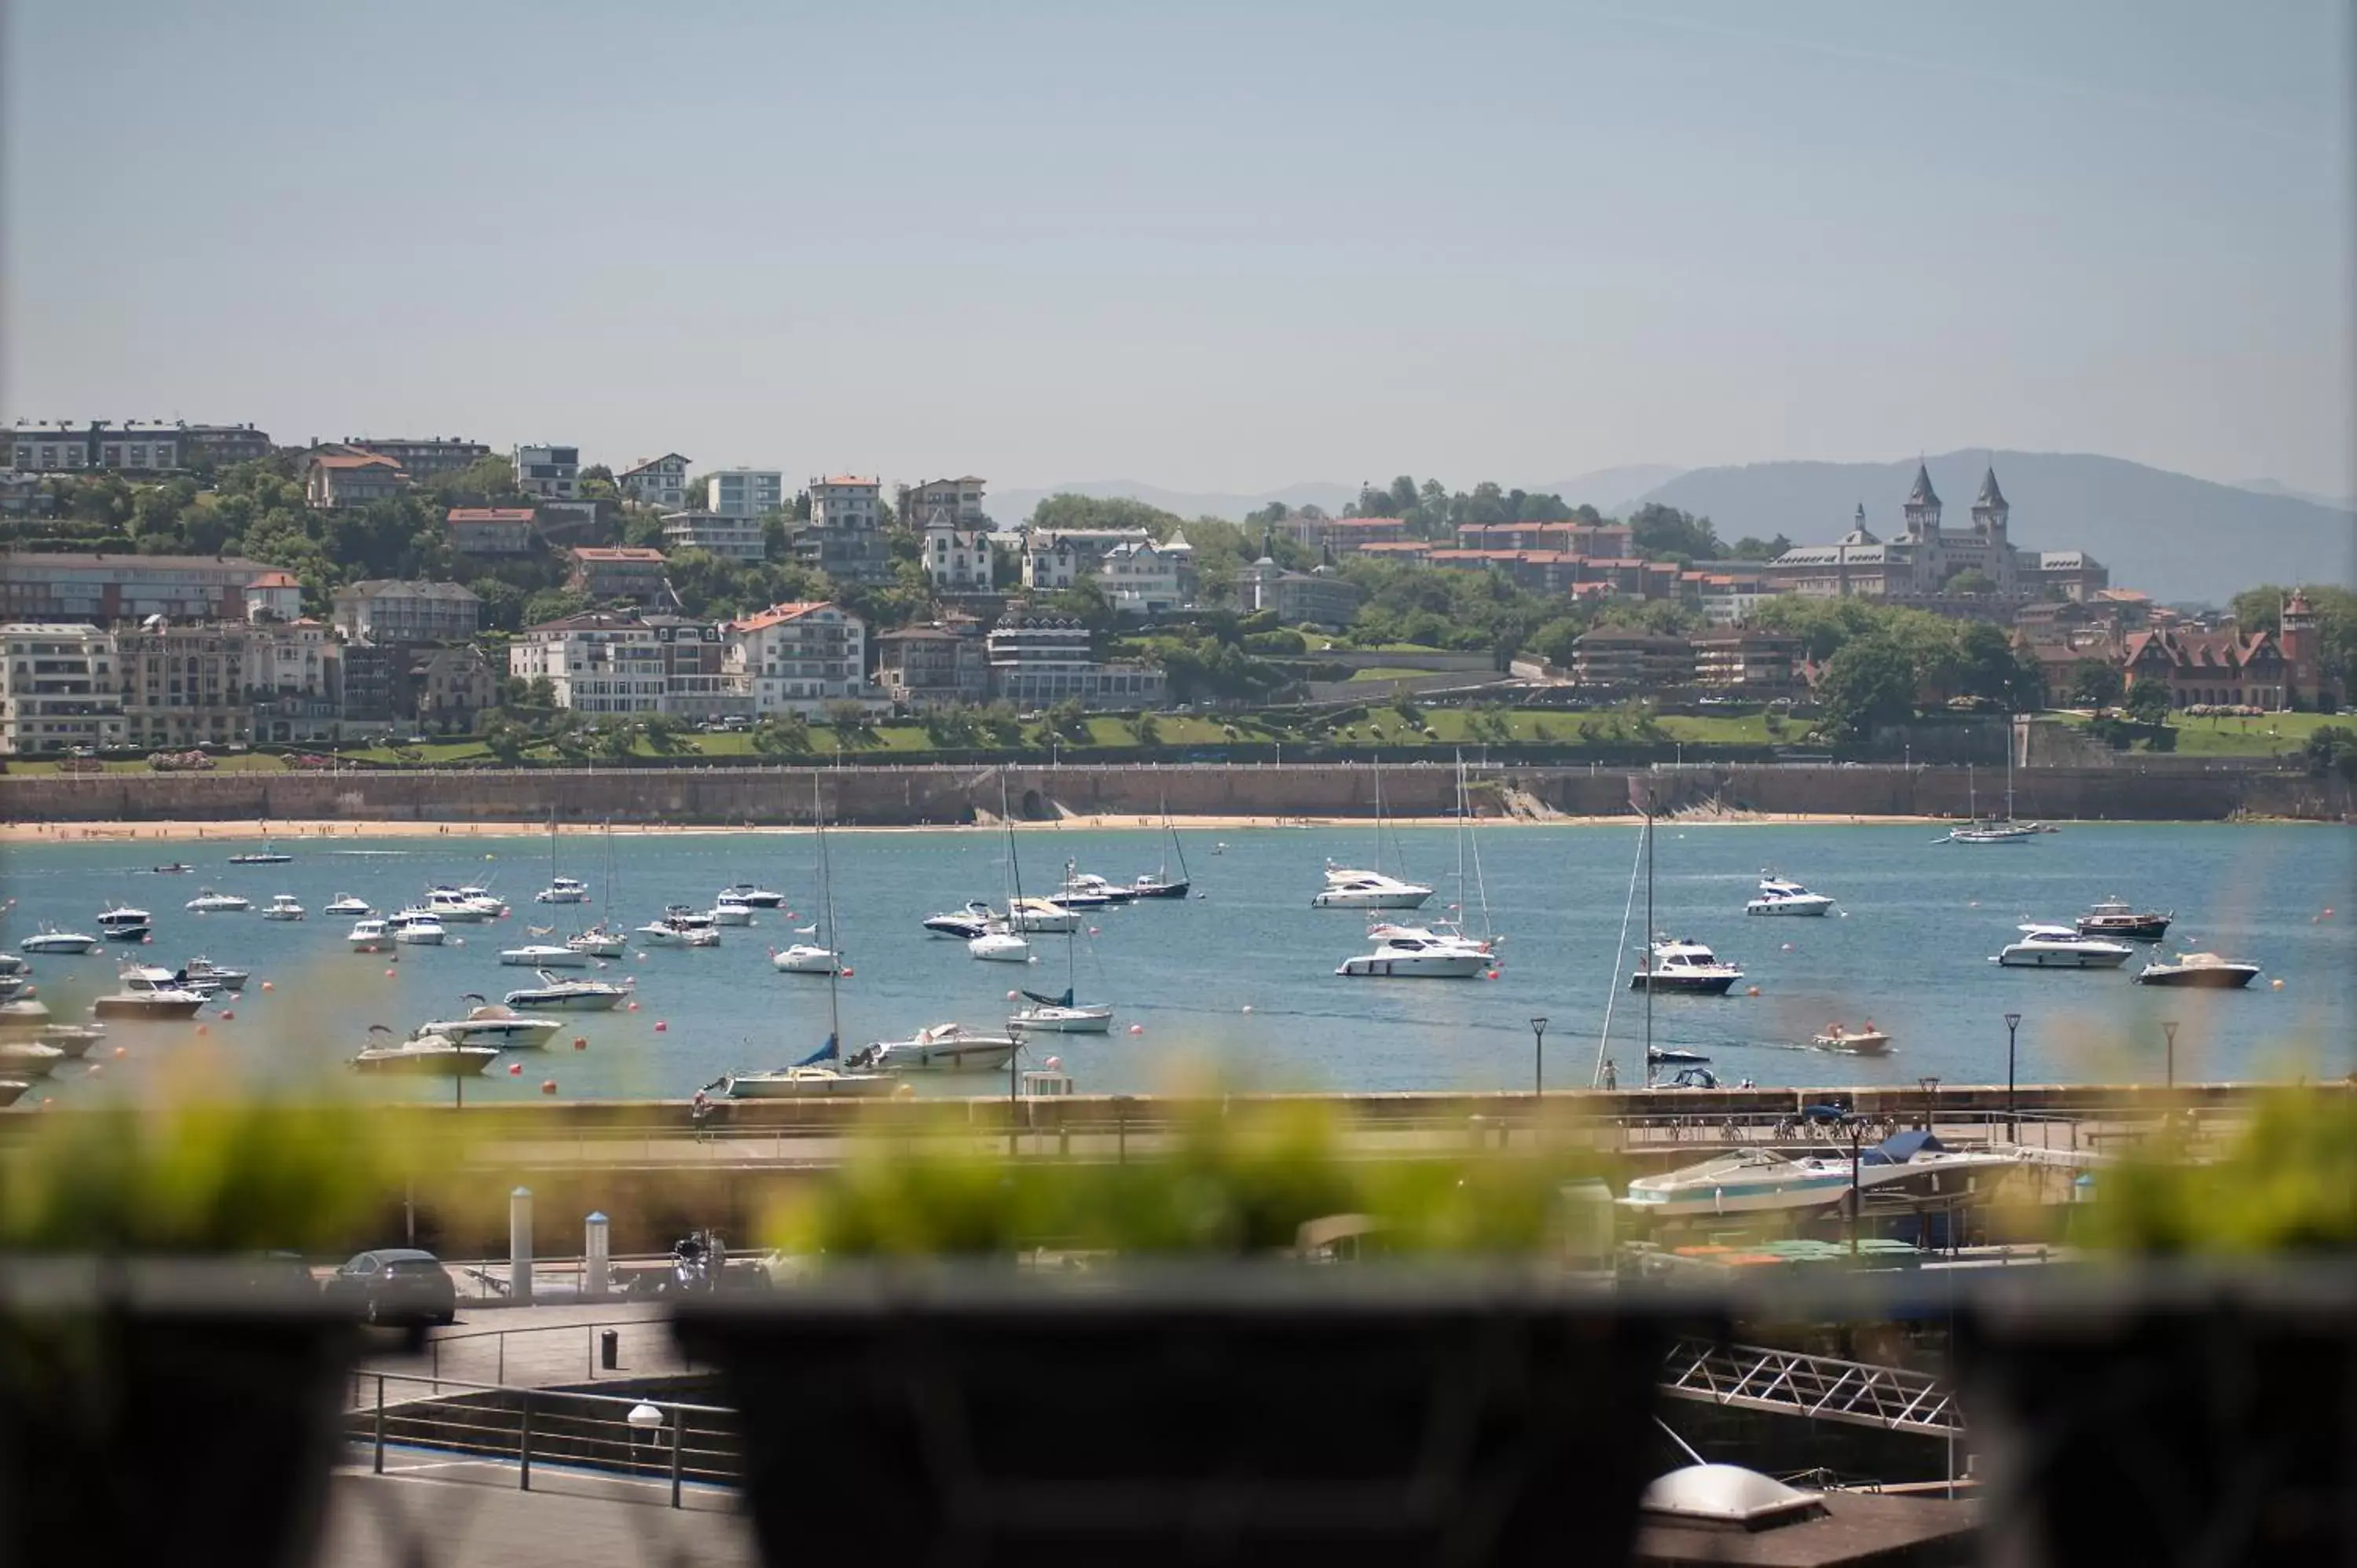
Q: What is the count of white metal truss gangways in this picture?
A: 1